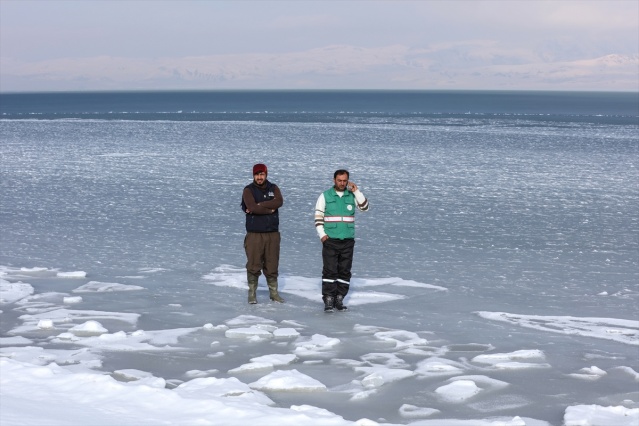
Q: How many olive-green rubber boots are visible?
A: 2